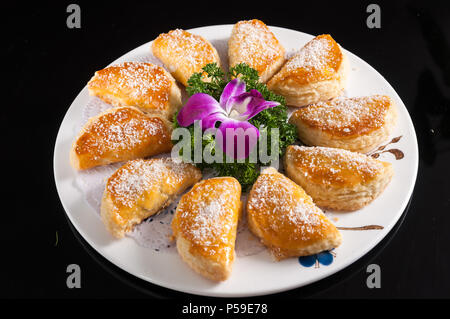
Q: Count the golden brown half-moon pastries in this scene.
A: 10